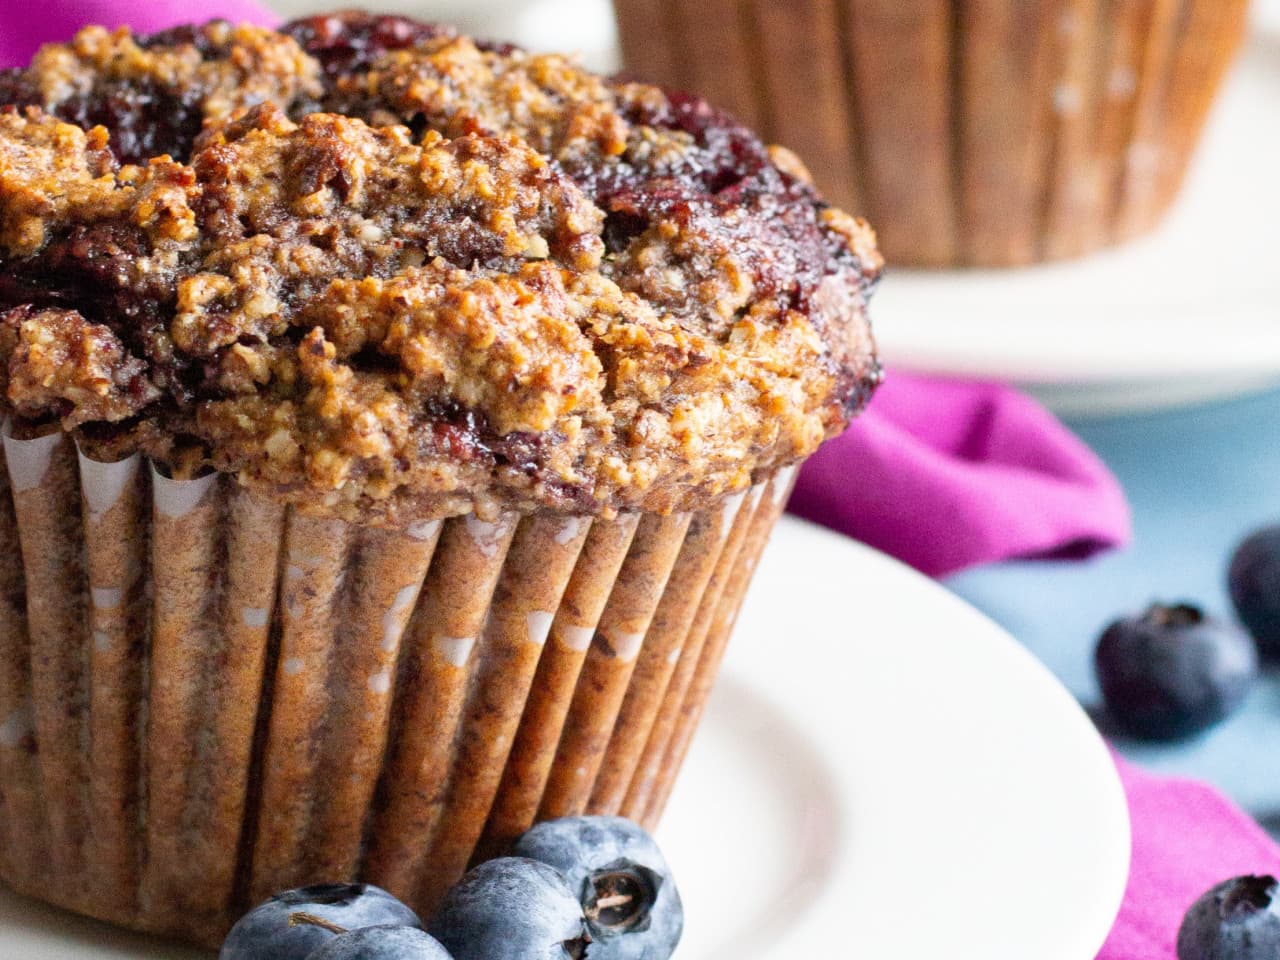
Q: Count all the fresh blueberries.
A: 7